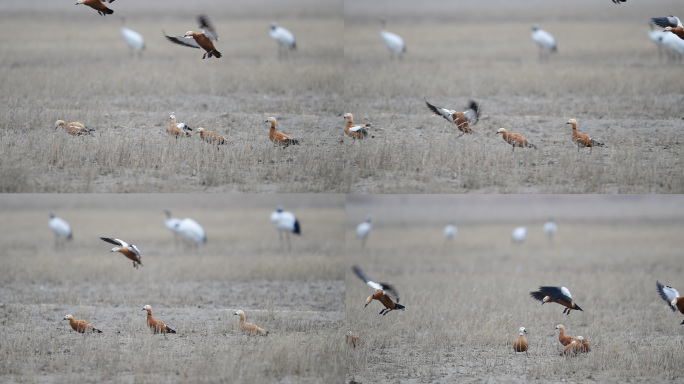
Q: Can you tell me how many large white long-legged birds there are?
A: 14